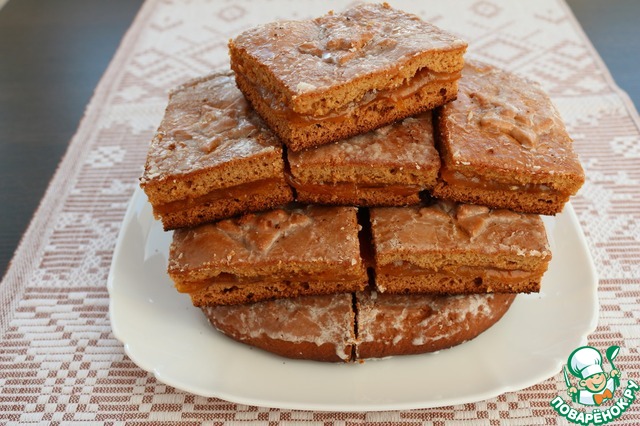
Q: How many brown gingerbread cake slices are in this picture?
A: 8